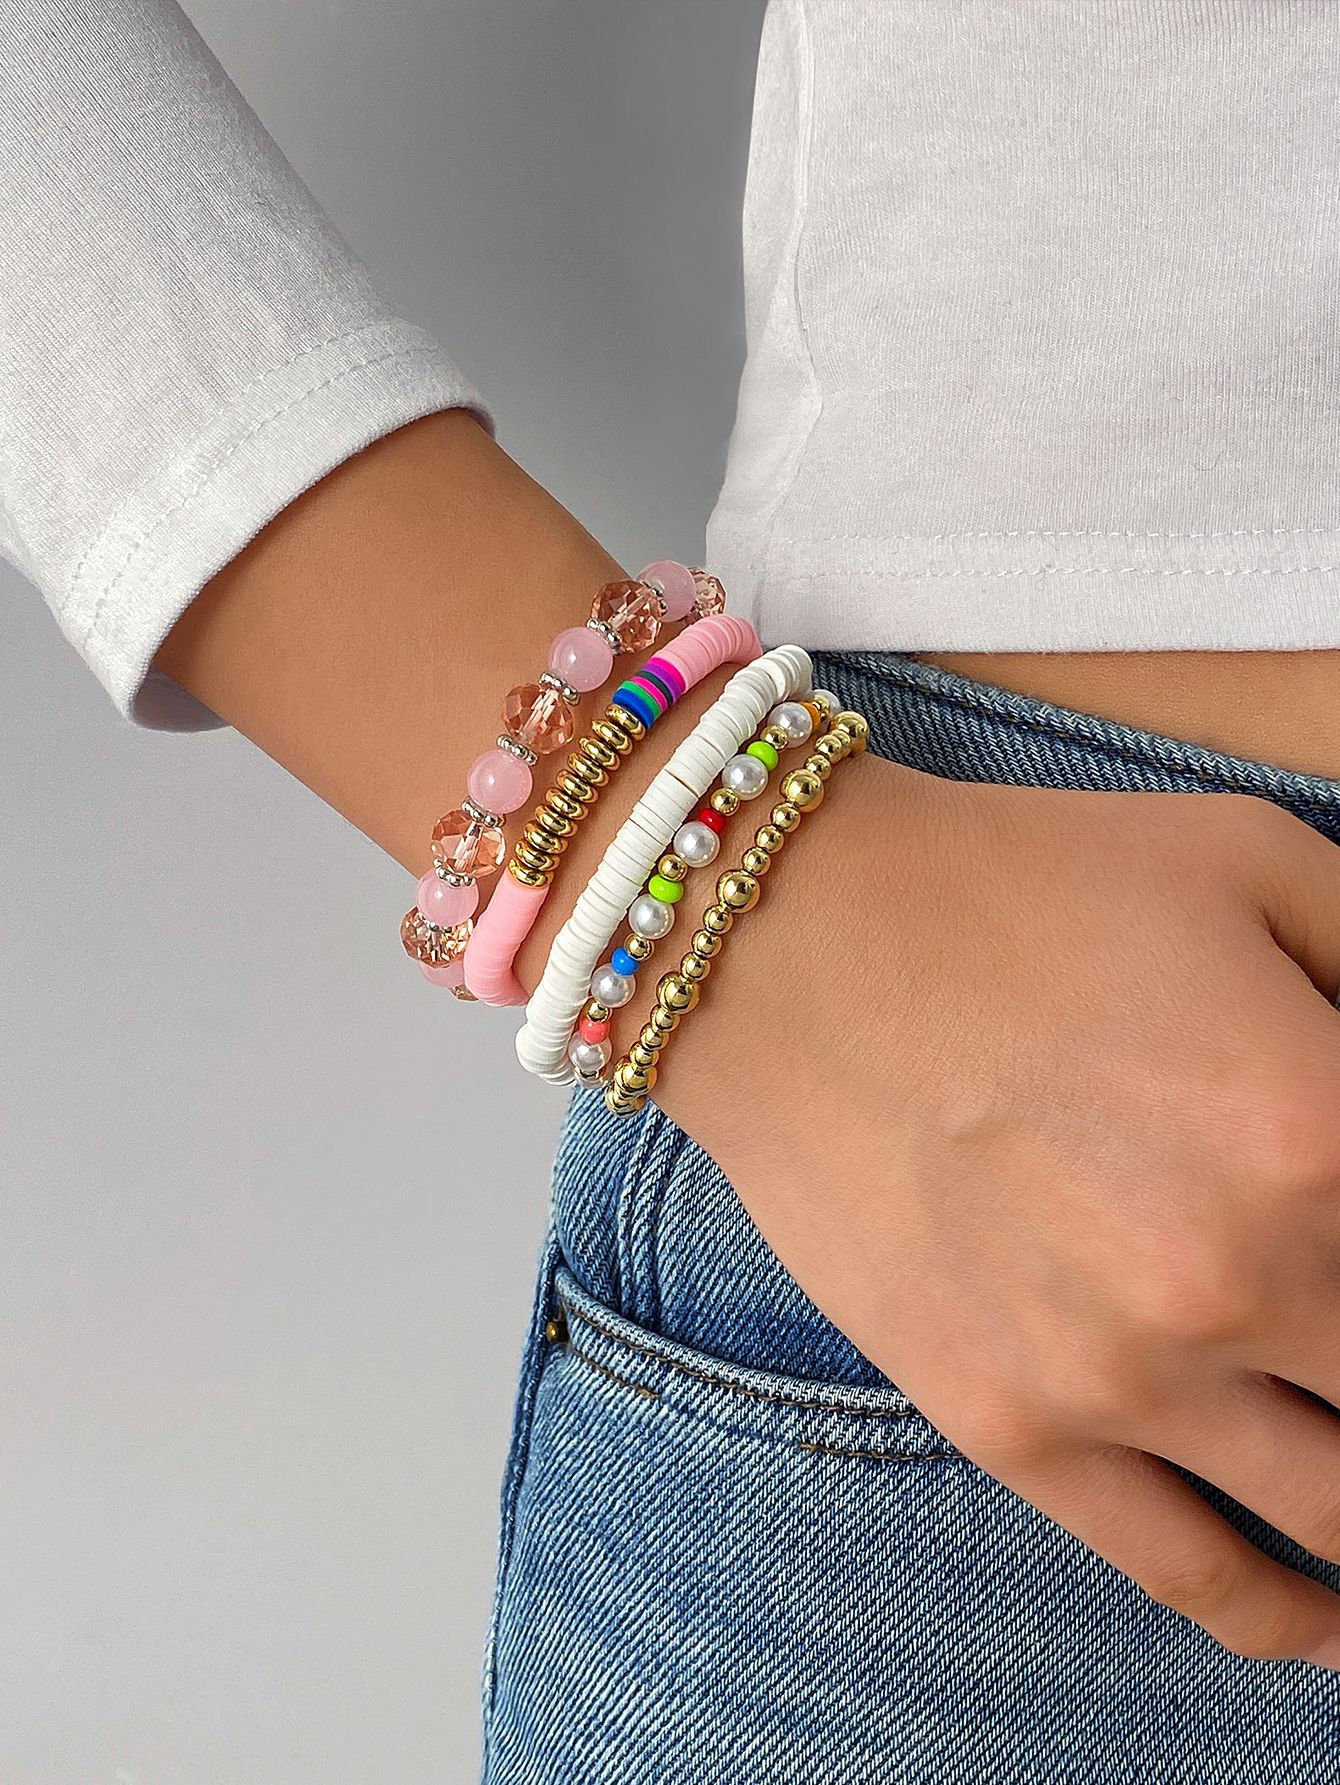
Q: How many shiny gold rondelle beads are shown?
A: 10